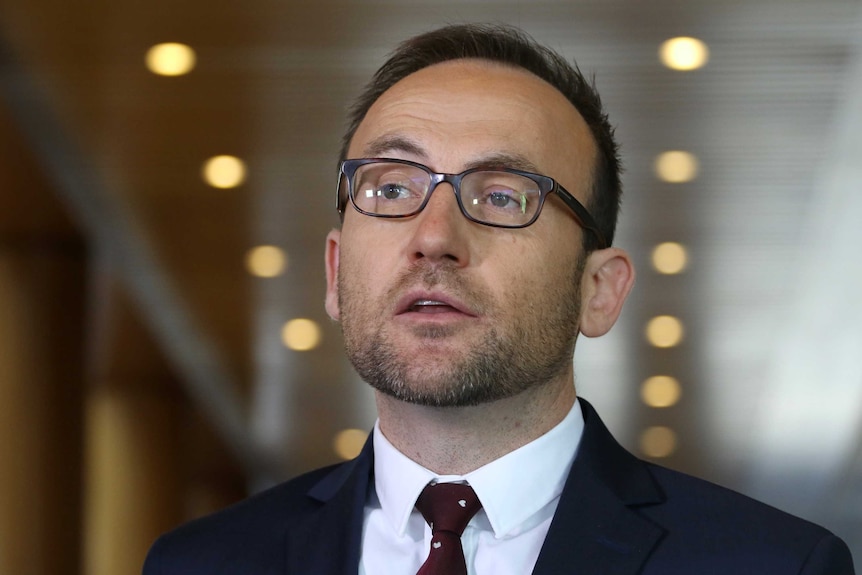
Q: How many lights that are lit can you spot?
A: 11